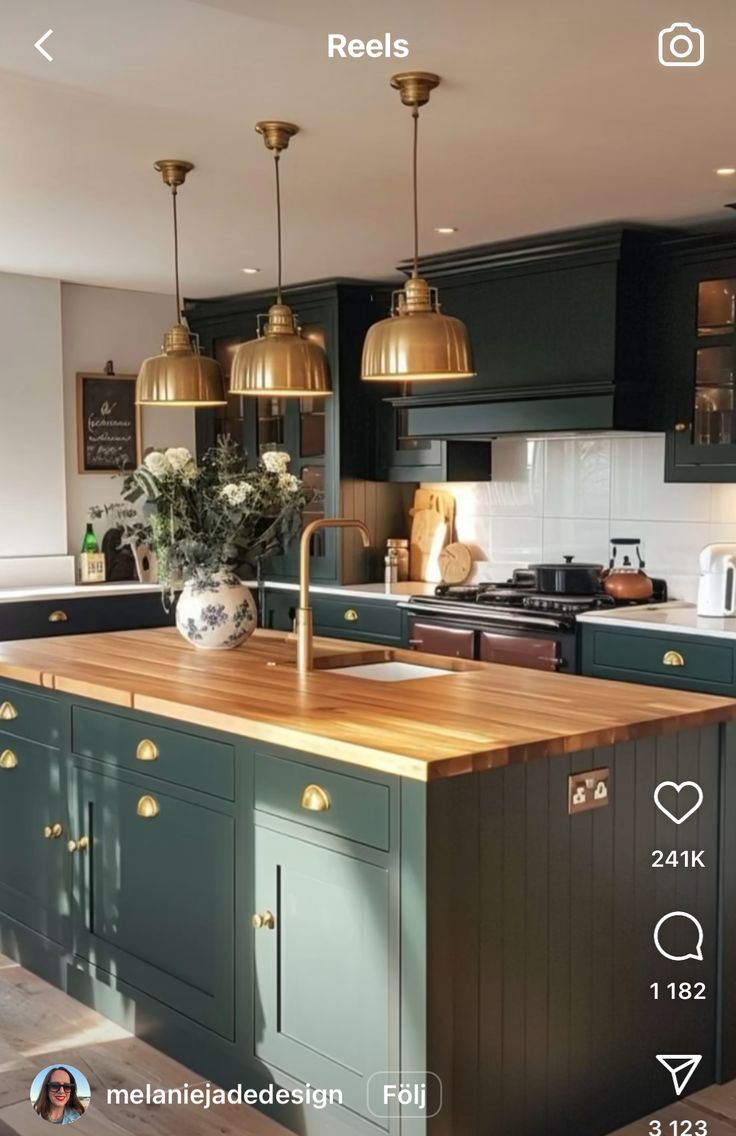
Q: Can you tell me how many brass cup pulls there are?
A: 8